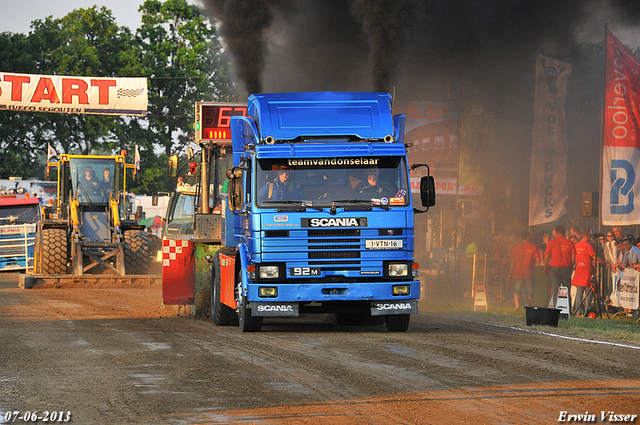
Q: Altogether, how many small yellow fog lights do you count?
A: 2